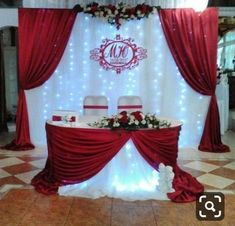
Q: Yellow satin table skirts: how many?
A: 0